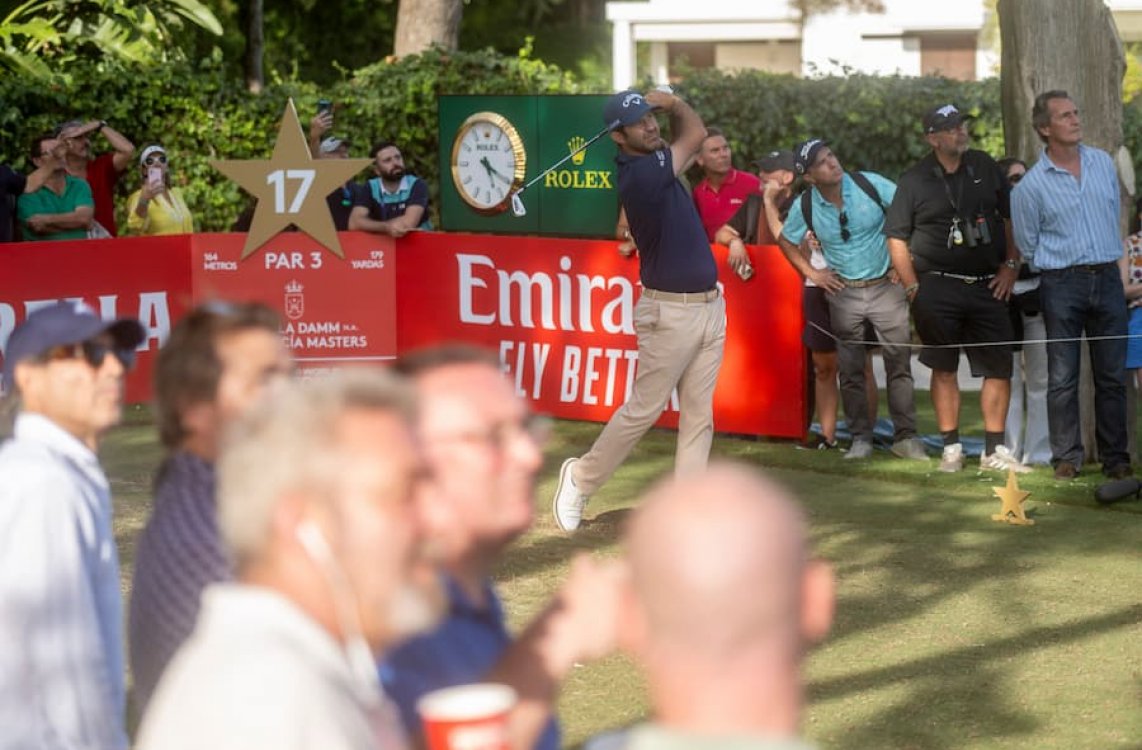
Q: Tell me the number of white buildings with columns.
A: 1